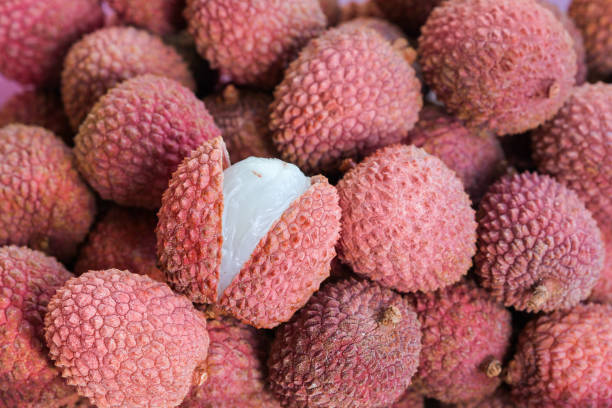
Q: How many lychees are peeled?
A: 1